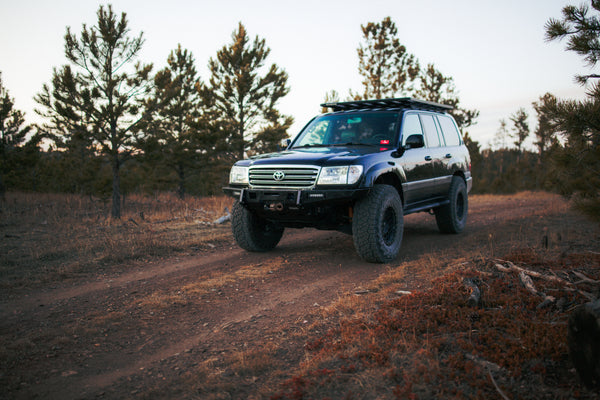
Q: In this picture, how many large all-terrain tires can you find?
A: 3